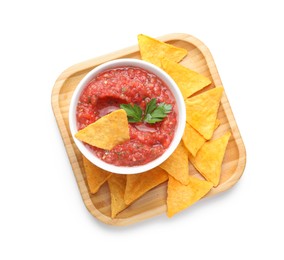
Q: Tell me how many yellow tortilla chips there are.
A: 11